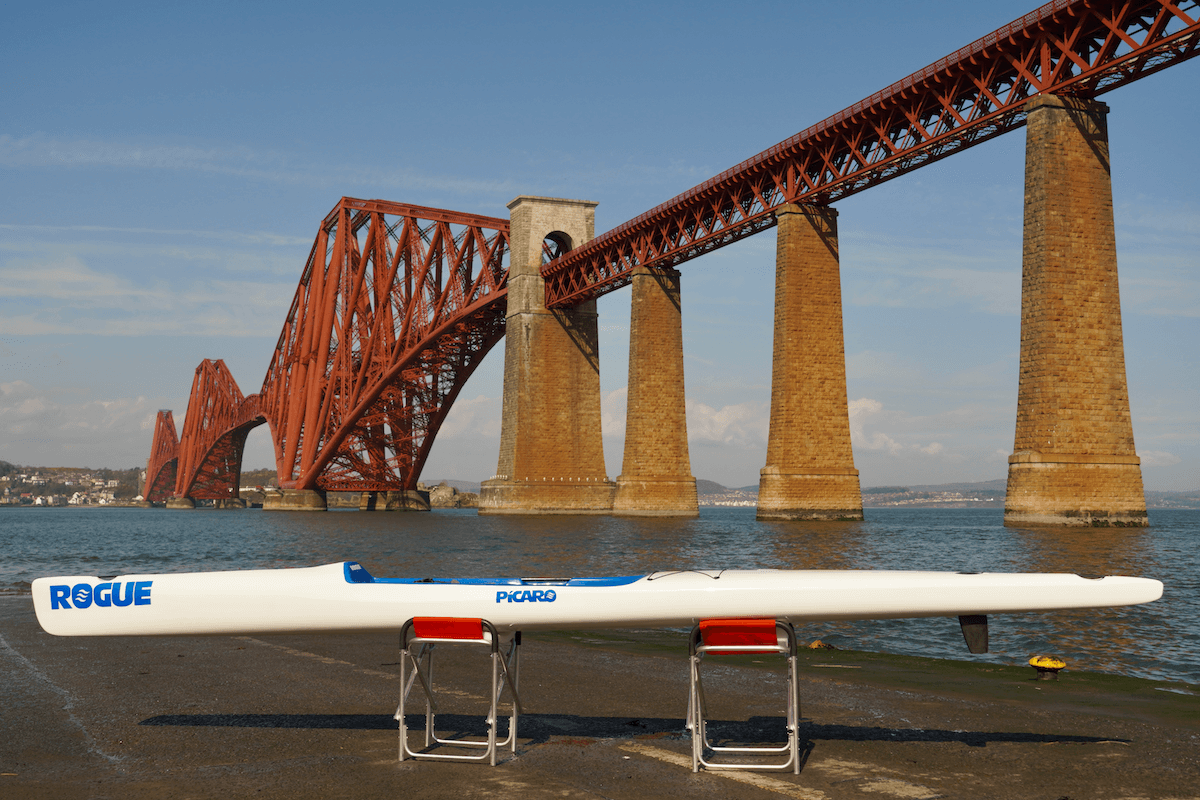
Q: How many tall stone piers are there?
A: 4